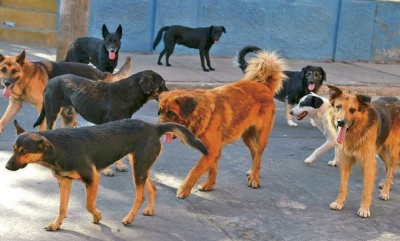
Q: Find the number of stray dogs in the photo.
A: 9